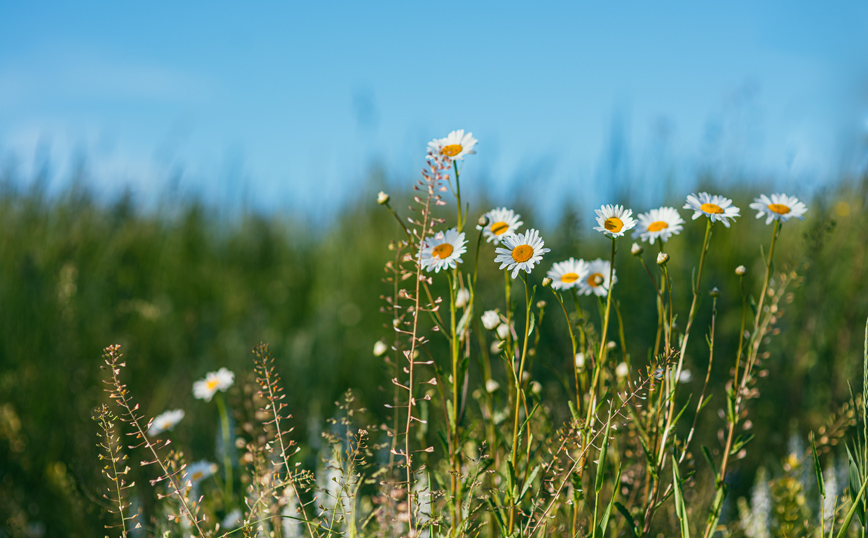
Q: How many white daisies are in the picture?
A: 13